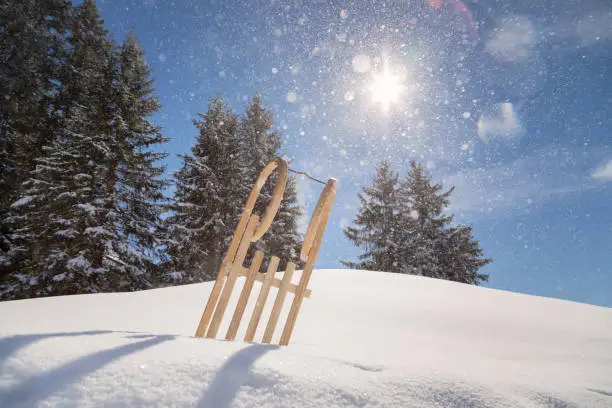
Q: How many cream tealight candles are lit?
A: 0